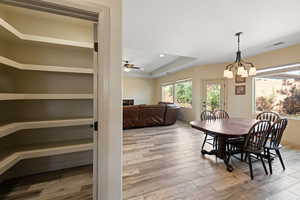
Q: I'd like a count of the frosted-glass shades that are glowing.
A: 5